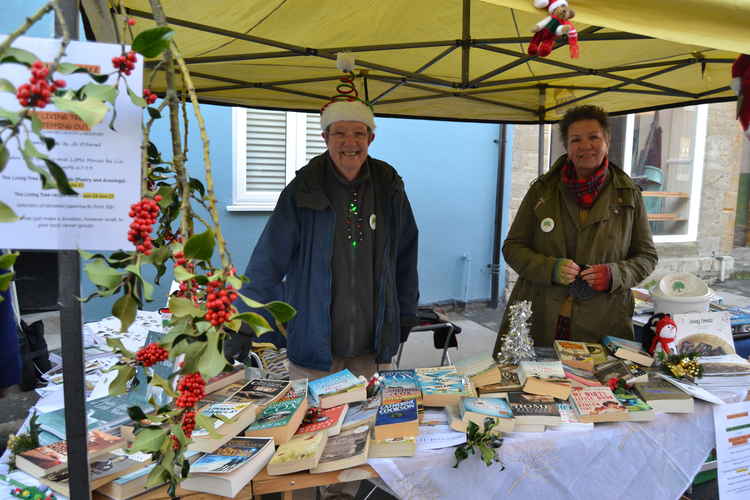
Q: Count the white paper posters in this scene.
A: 2